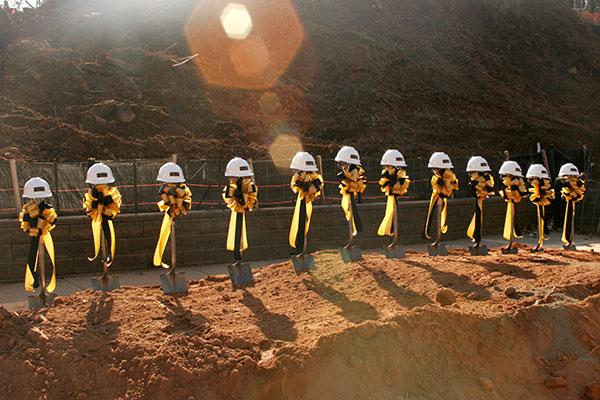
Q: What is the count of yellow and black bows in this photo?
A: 12